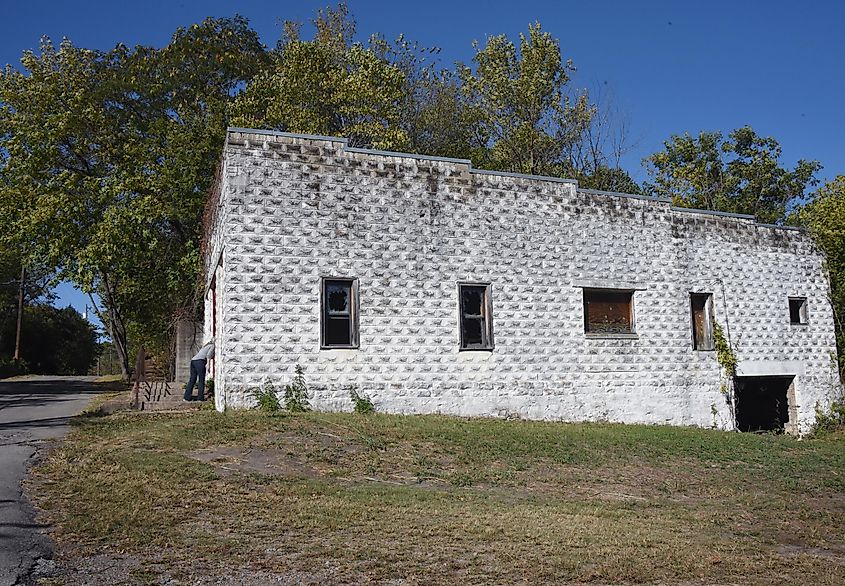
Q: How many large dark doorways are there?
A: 1